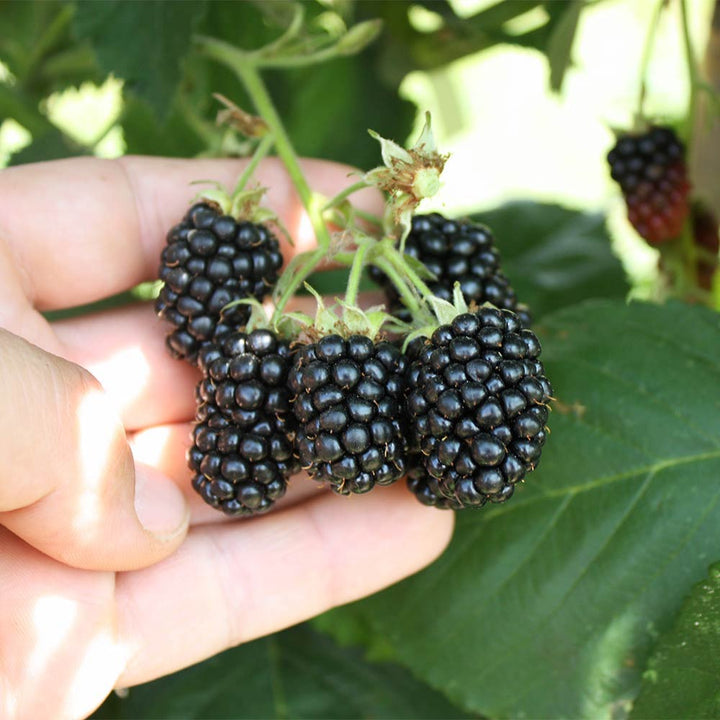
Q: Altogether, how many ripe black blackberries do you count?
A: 5